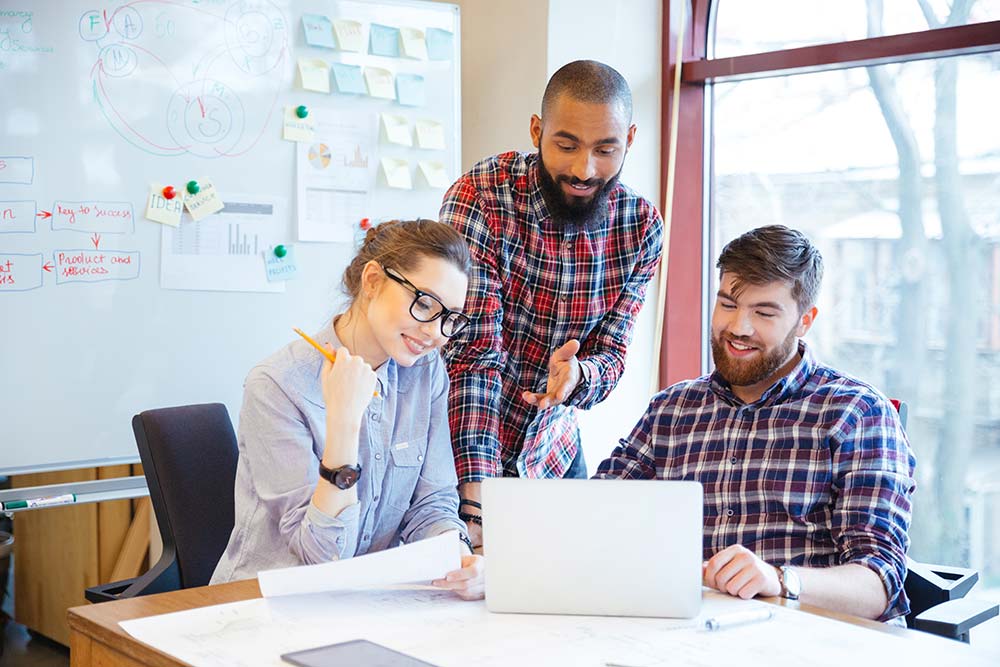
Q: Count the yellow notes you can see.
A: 11